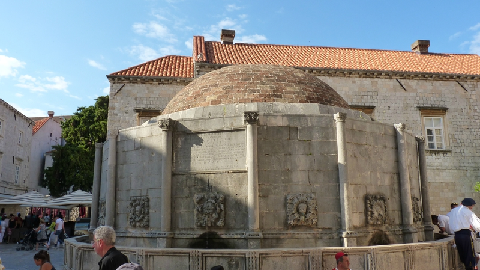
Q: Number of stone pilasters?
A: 7